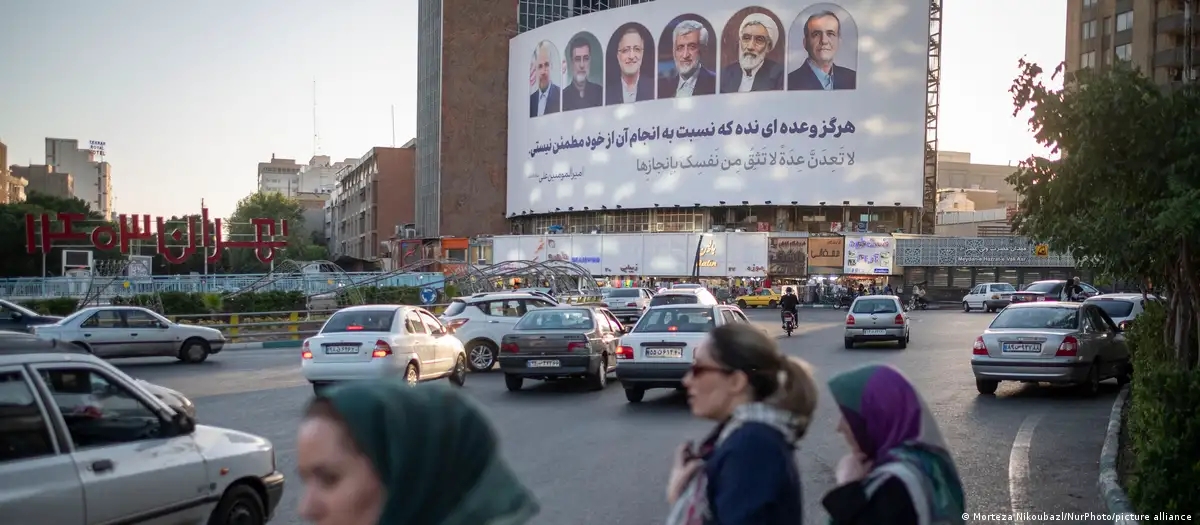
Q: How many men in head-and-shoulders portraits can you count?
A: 6